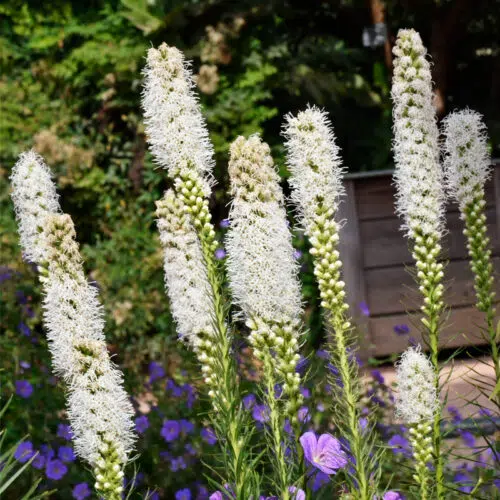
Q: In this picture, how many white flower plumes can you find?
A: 10